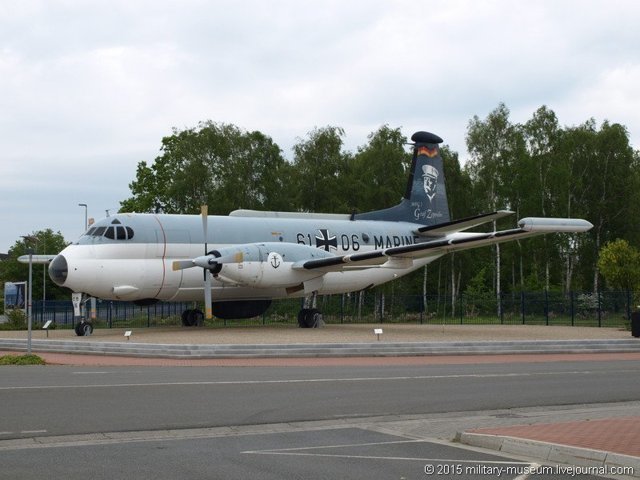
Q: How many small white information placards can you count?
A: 3